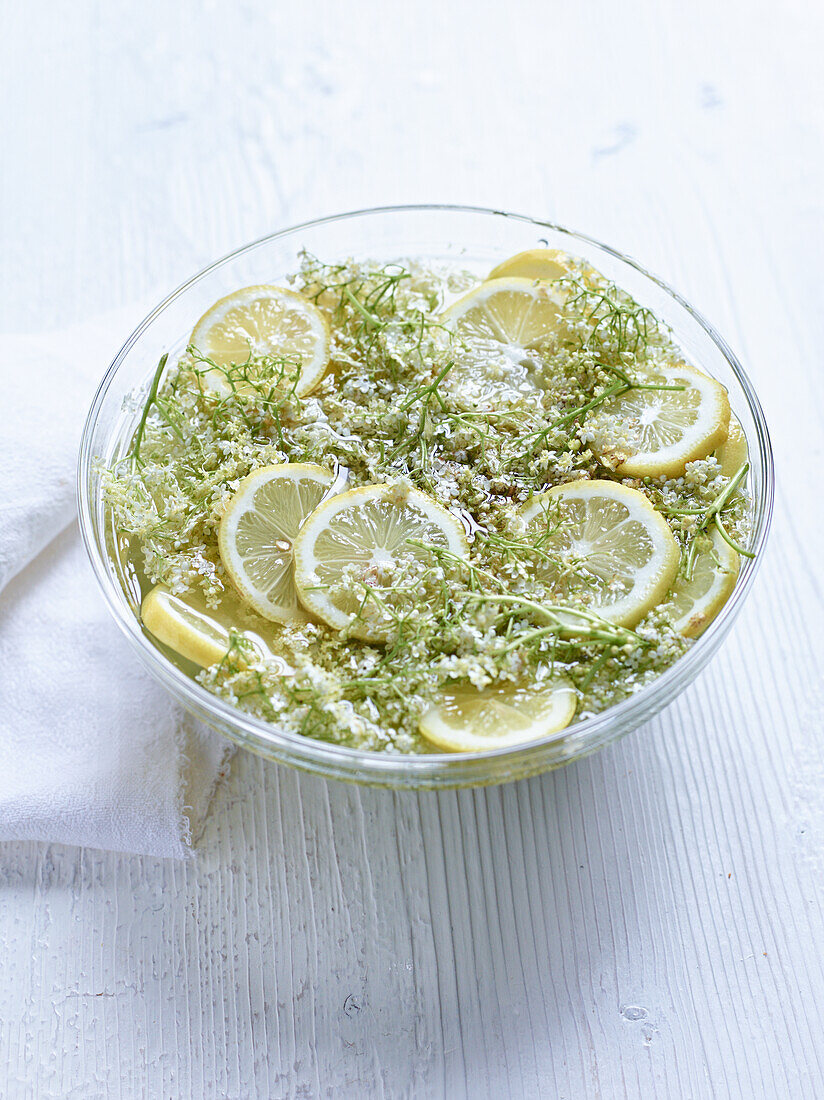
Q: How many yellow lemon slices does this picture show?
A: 11